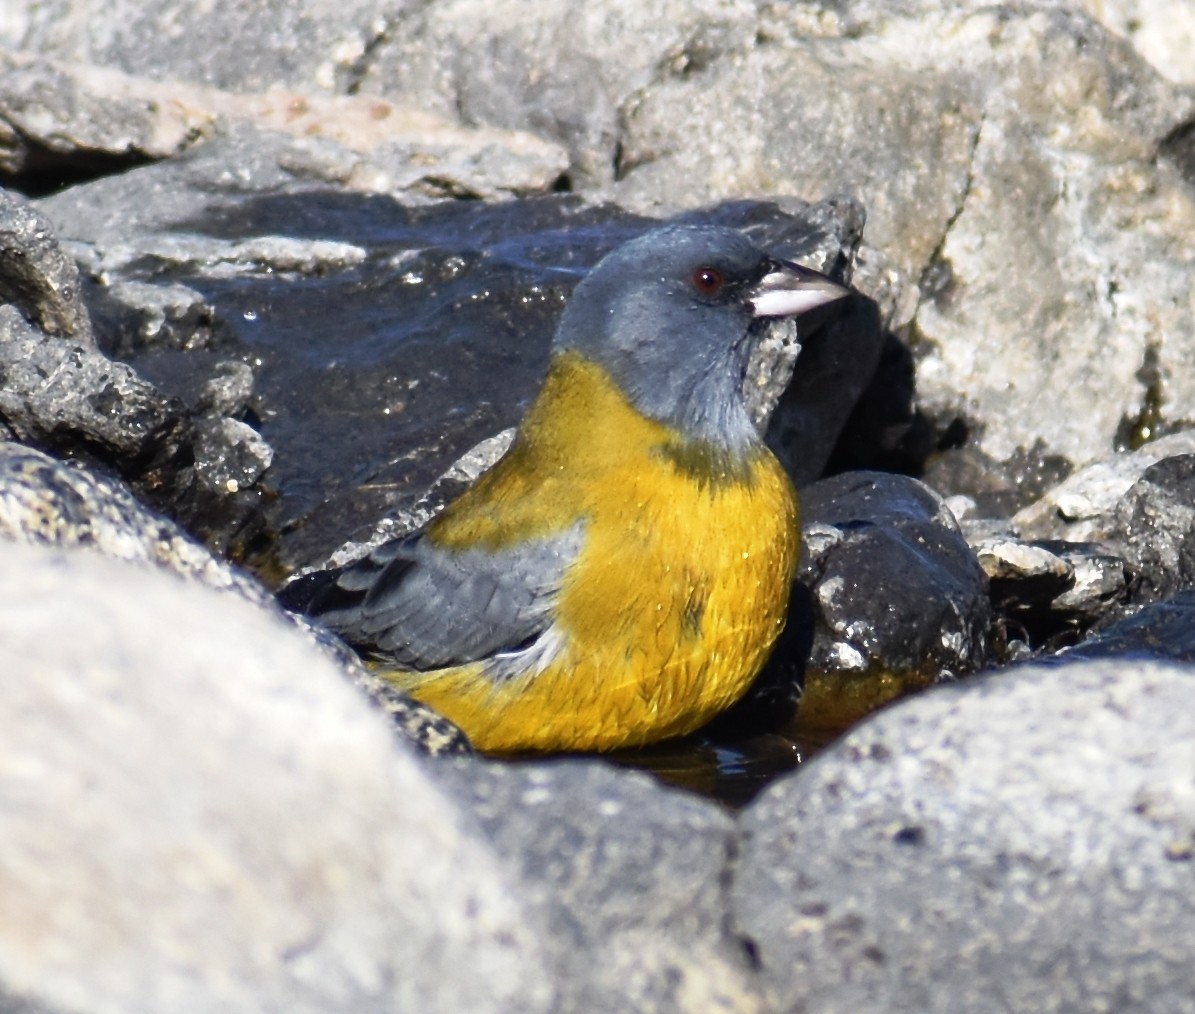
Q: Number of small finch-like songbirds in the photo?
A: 1